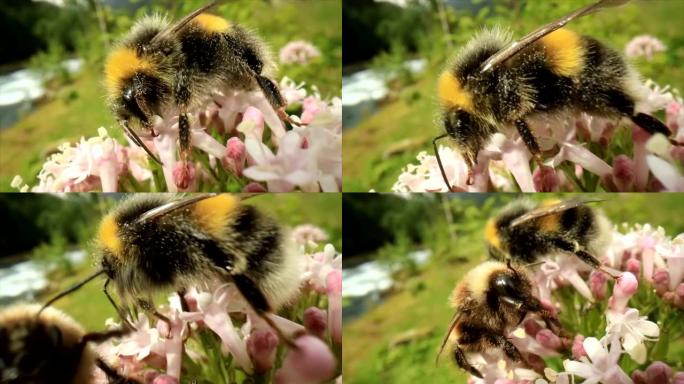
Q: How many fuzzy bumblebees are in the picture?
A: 6